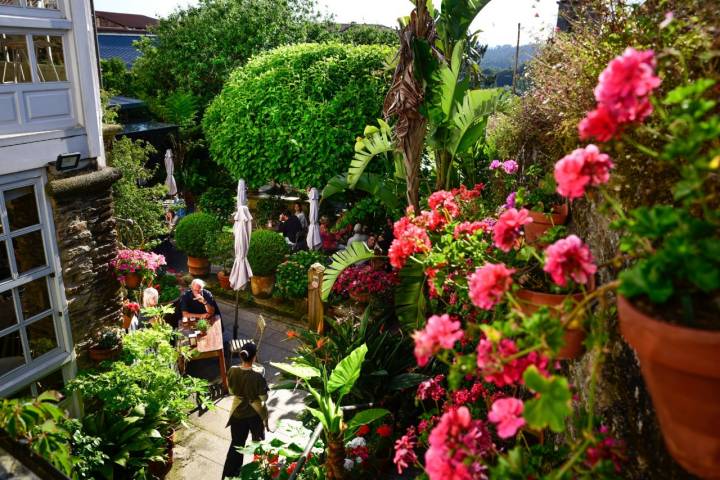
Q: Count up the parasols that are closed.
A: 4